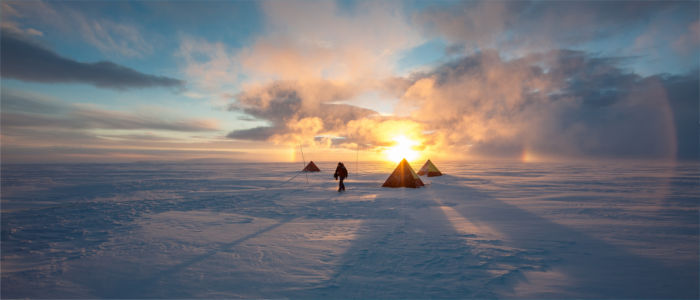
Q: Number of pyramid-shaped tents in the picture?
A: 3